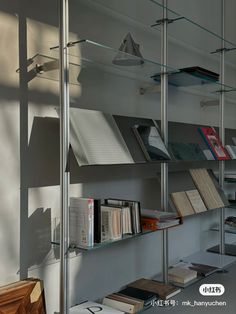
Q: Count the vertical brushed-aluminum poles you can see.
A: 3